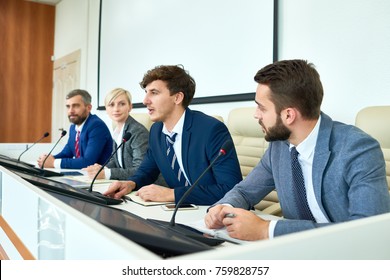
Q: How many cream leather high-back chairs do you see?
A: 4